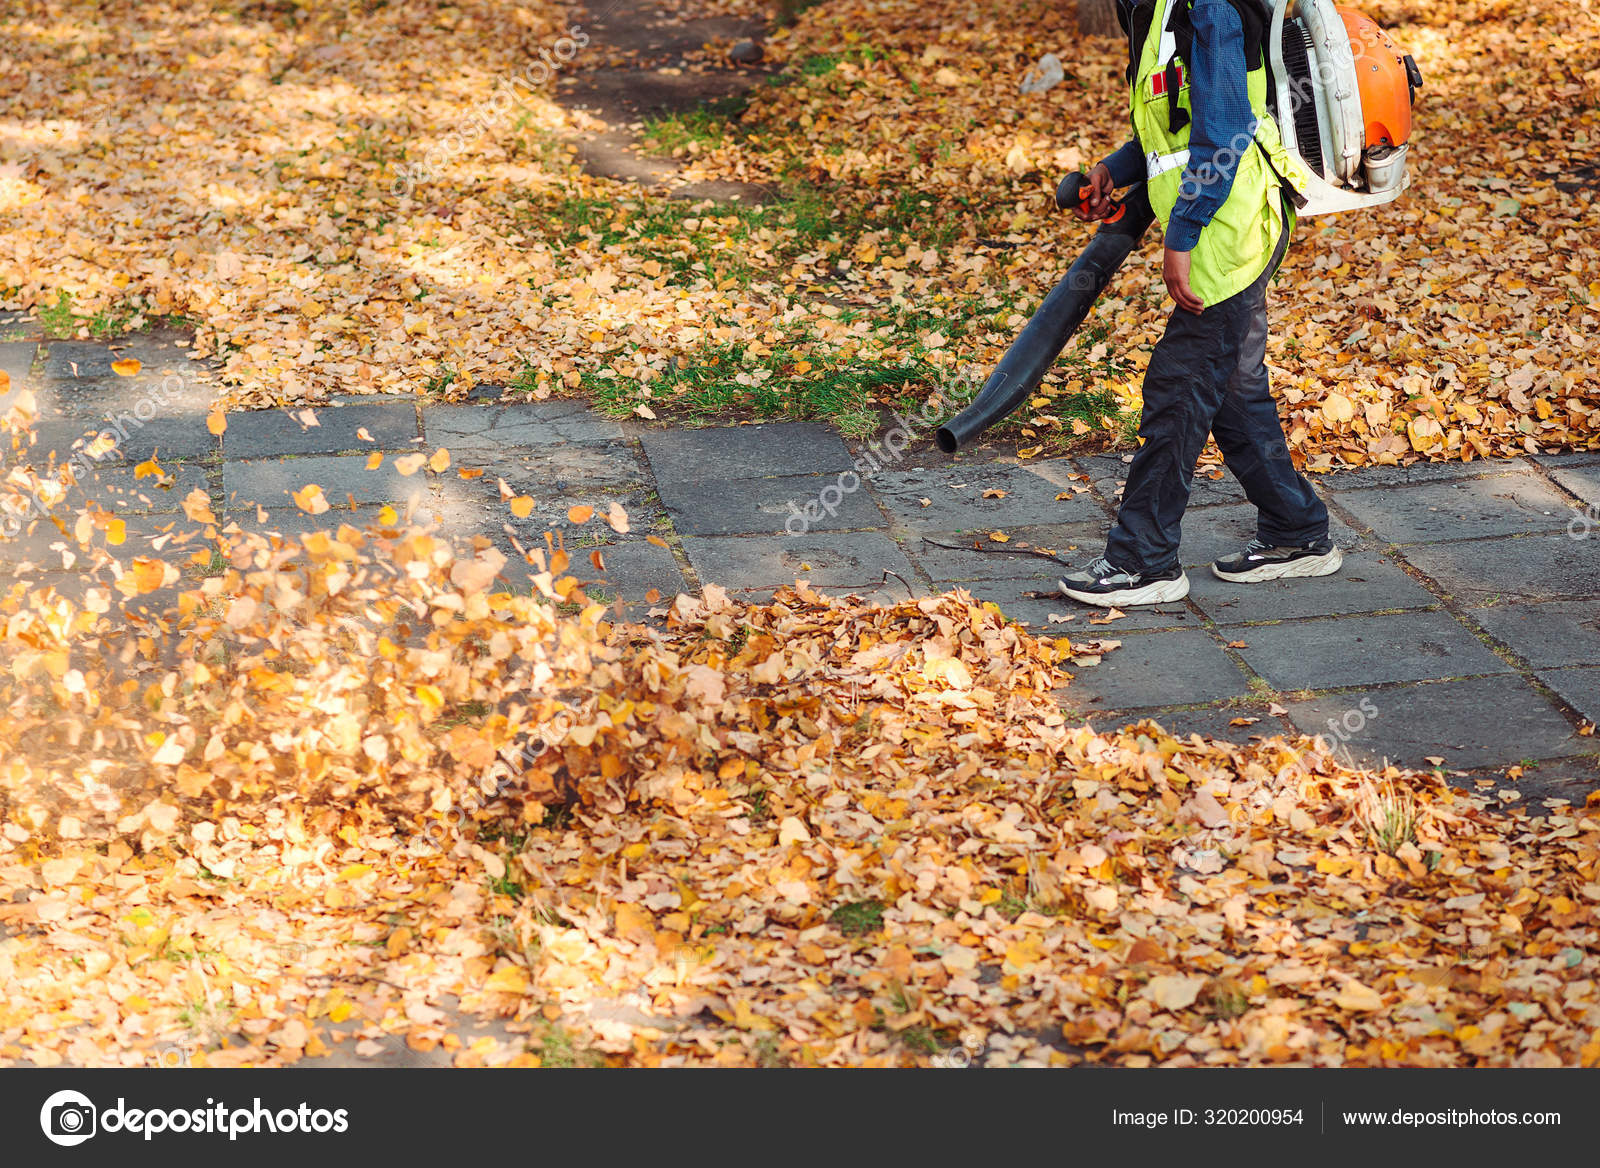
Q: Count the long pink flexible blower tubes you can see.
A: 0